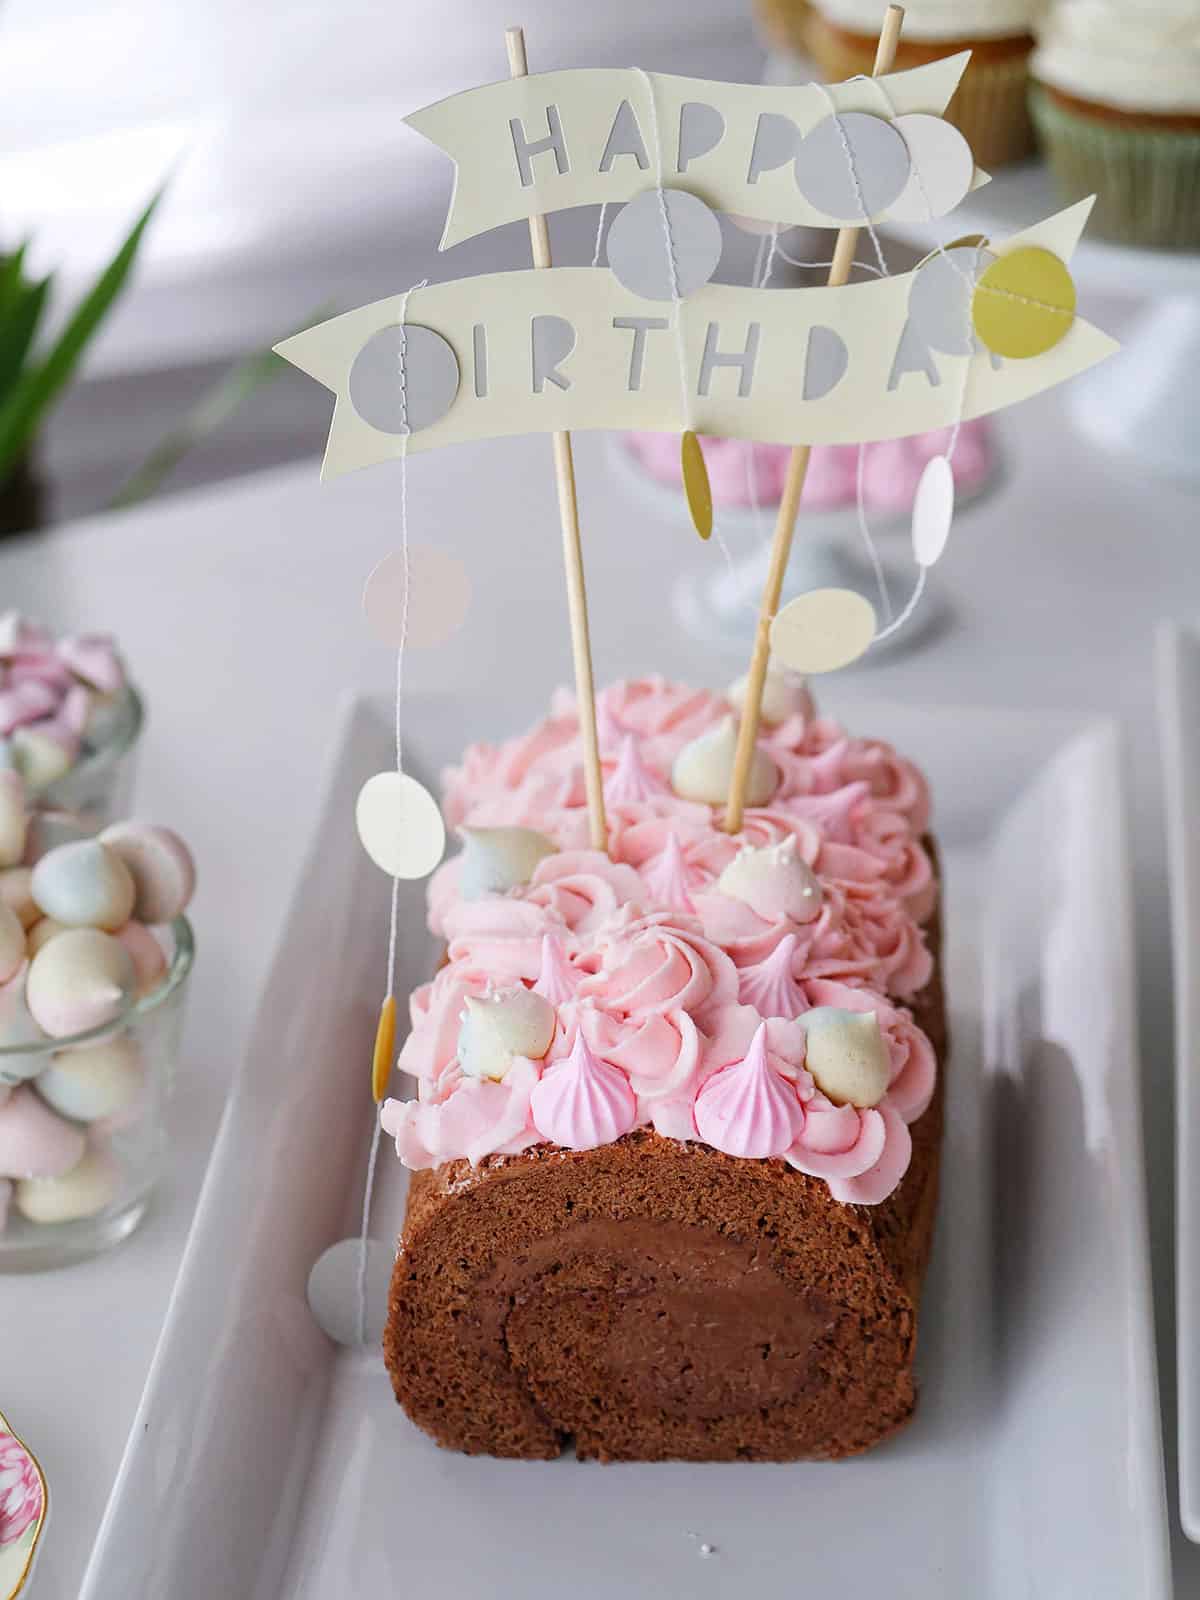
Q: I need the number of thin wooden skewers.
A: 2